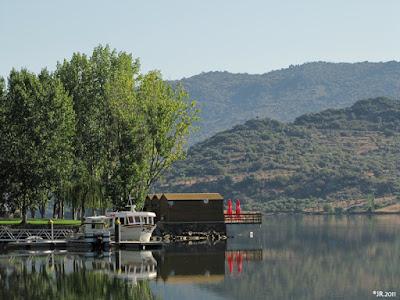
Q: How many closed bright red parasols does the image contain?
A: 2